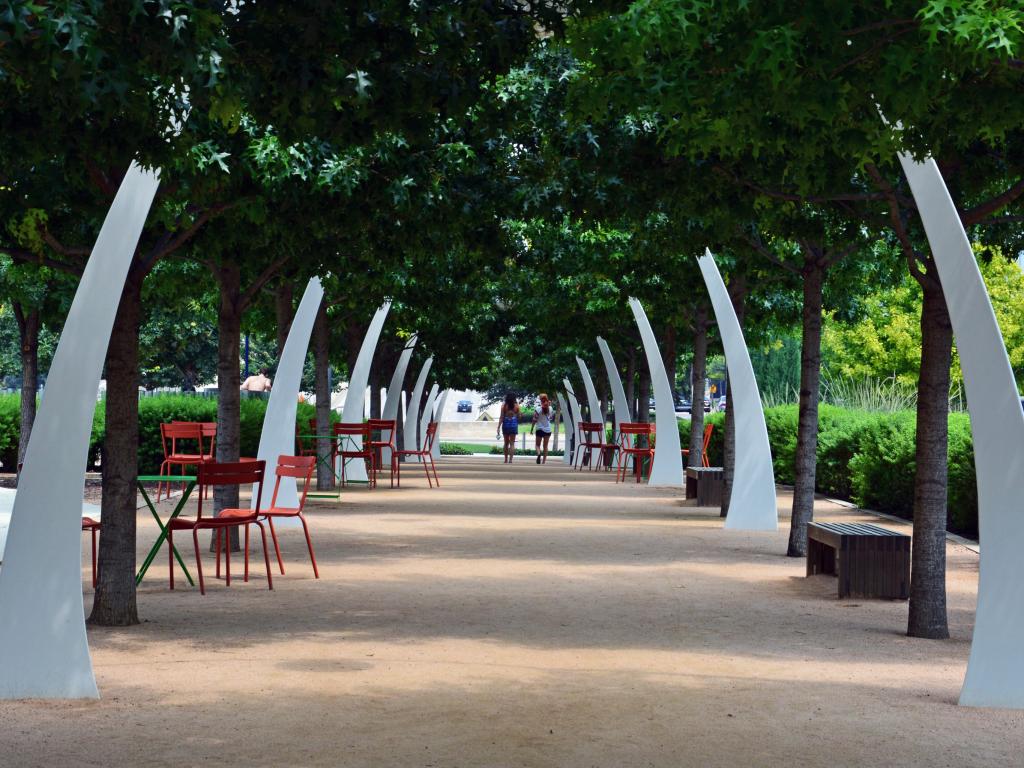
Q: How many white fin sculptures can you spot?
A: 14